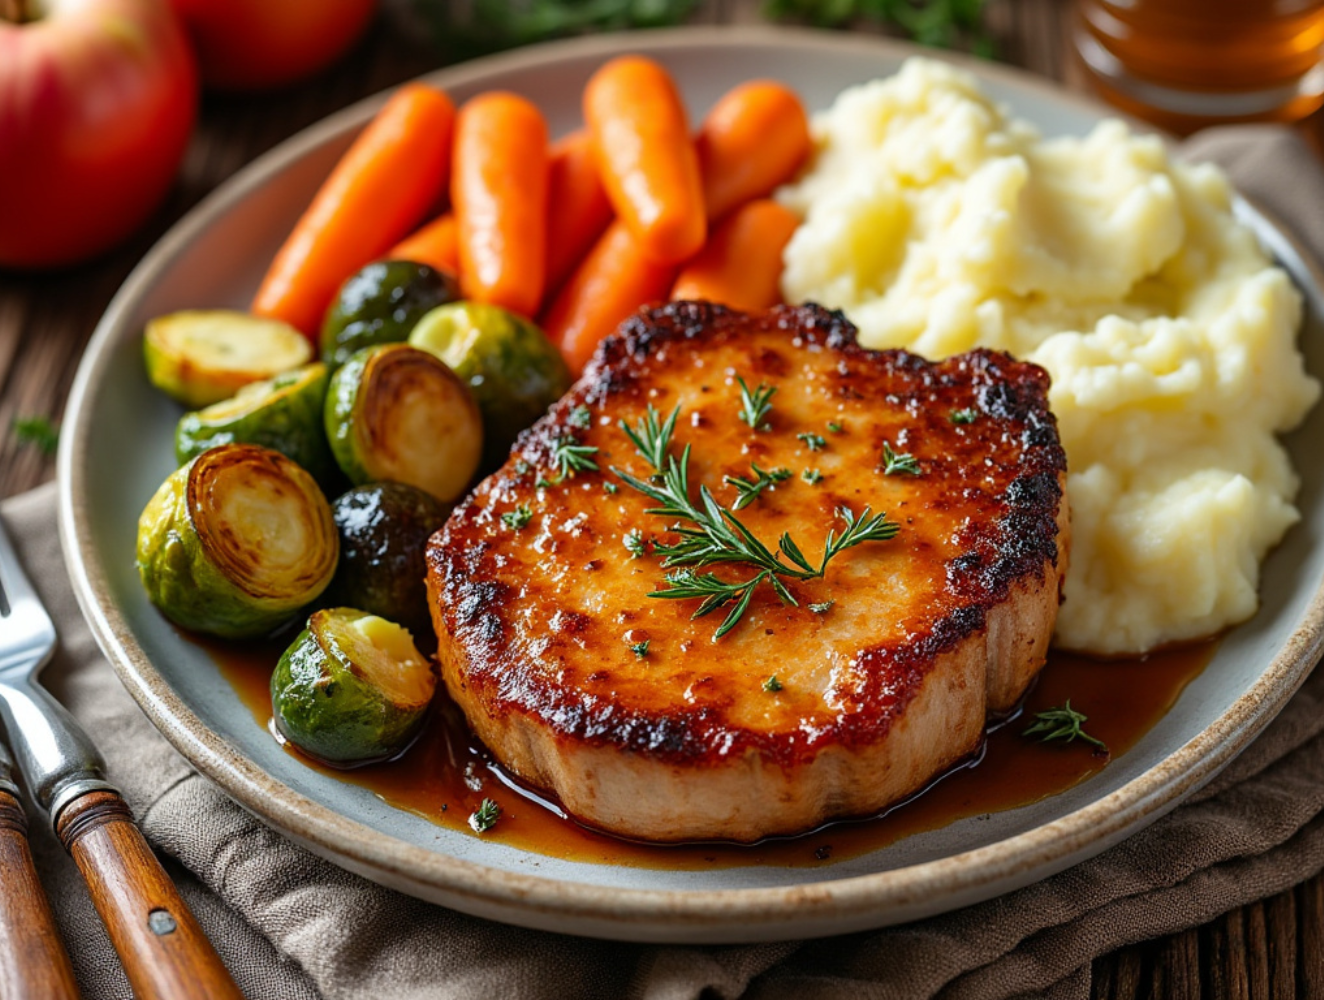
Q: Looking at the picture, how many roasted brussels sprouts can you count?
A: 8